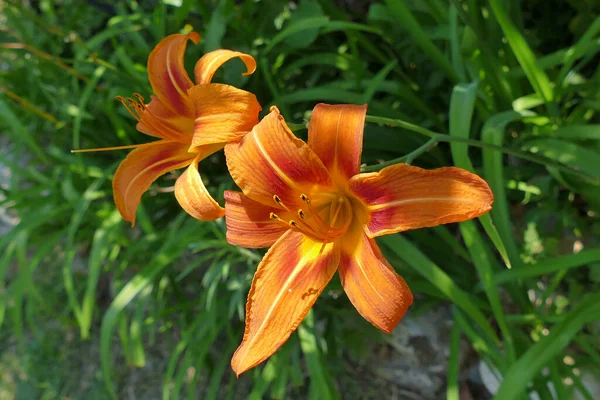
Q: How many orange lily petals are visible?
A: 12